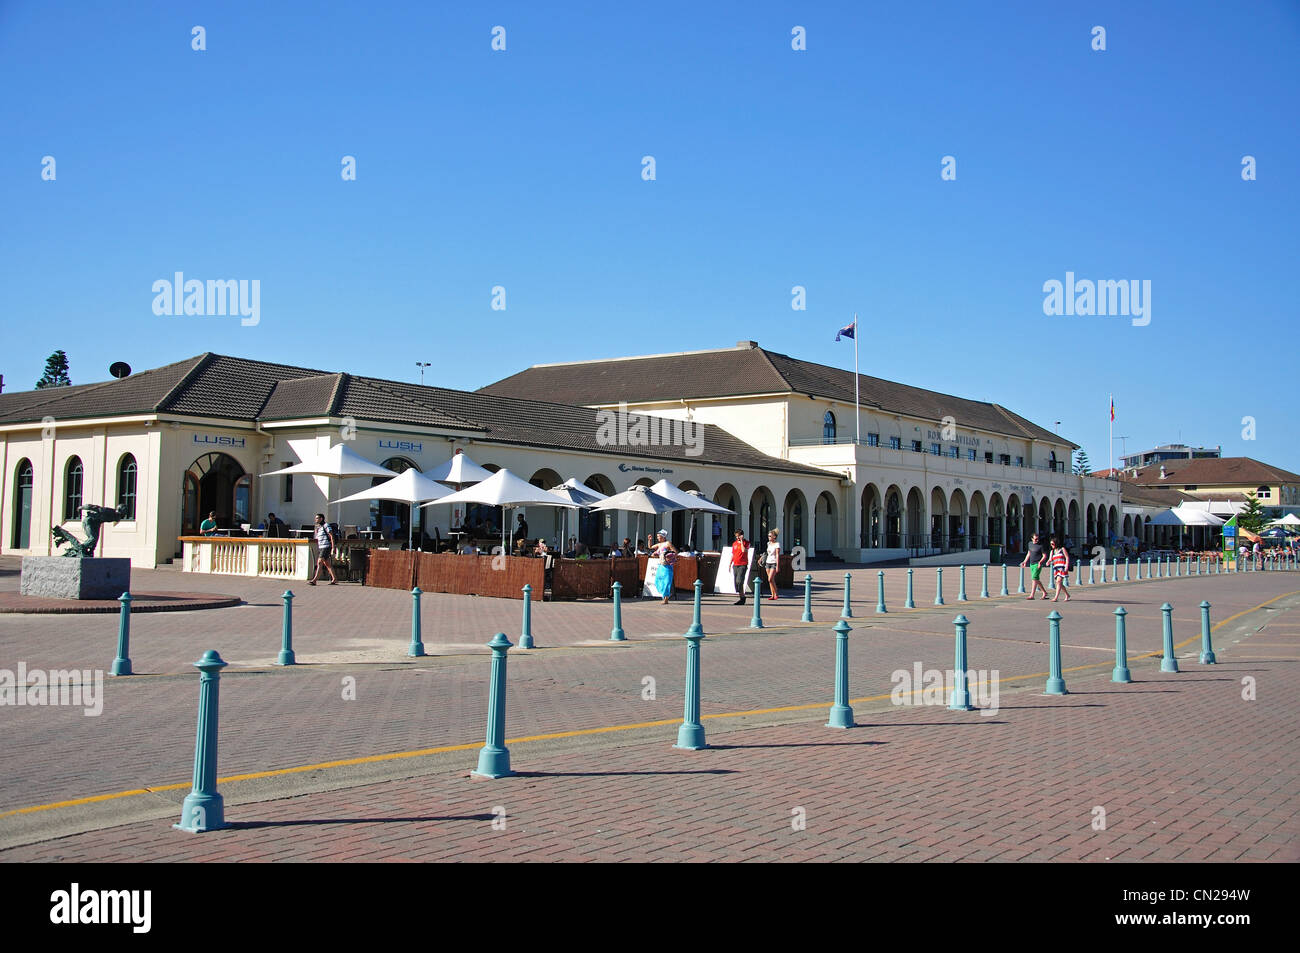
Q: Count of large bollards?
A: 9